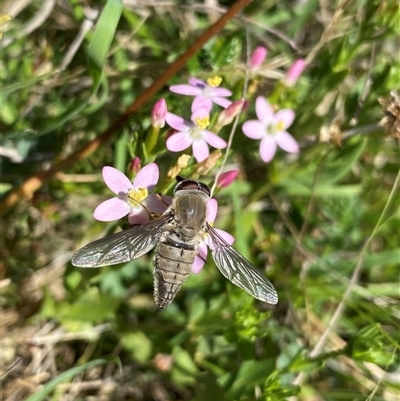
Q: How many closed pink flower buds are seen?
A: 6